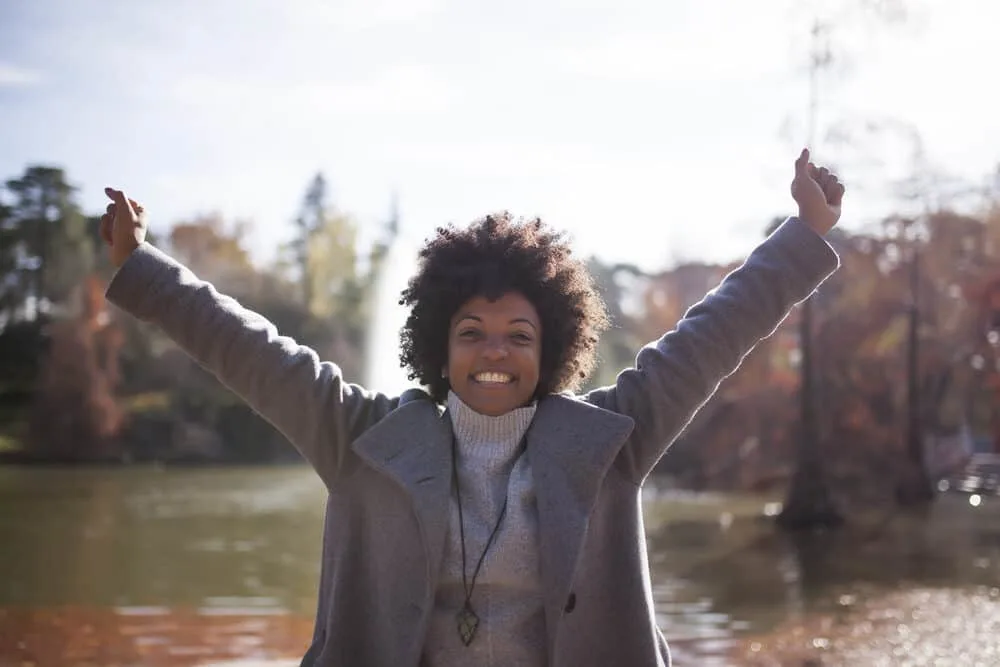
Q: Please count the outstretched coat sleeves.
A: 2